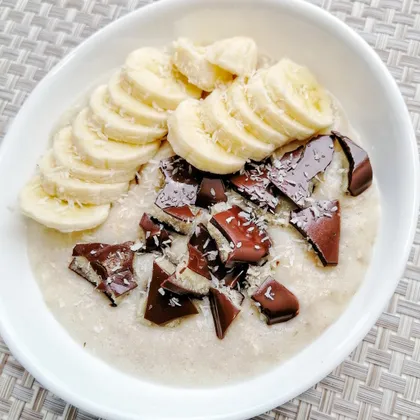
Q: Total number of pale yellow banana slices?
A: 14